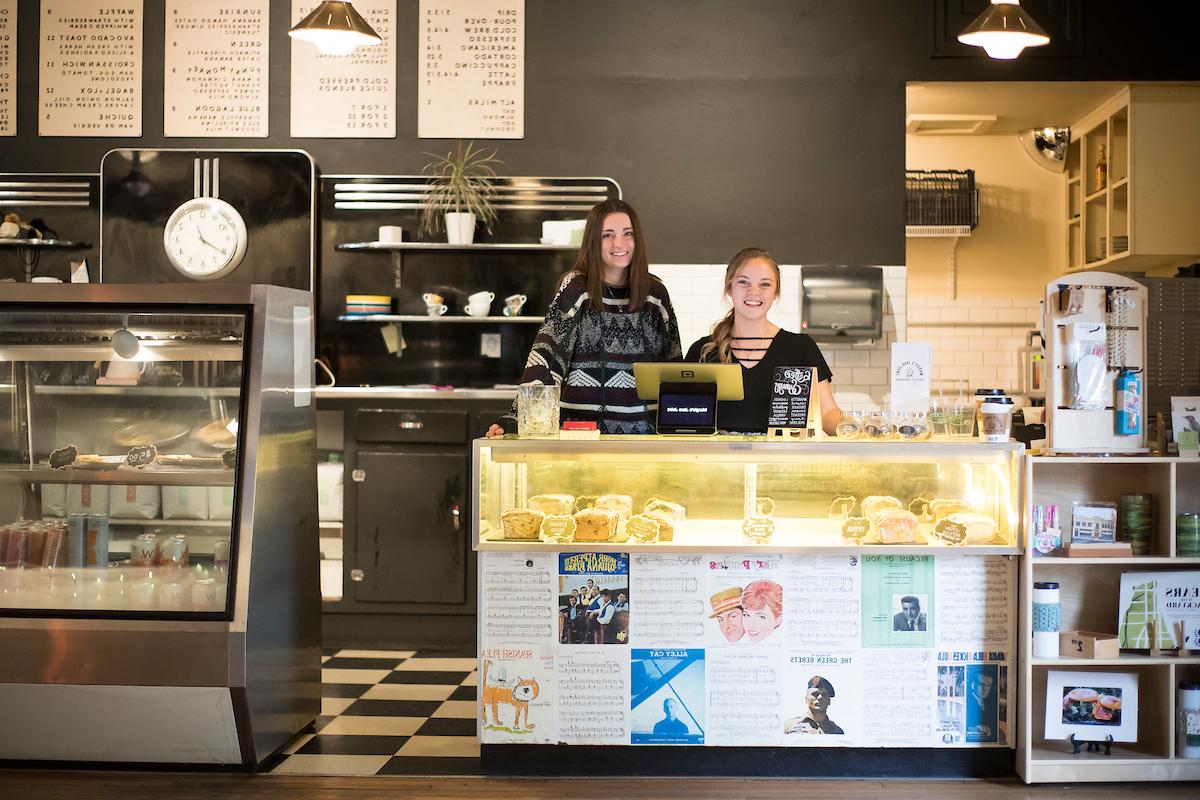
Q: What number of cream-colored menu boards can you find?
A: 5